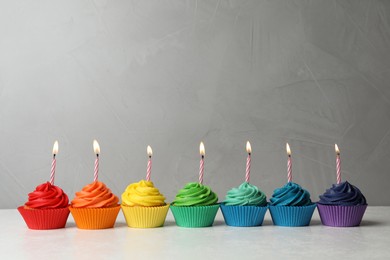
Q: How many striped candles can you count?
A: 7